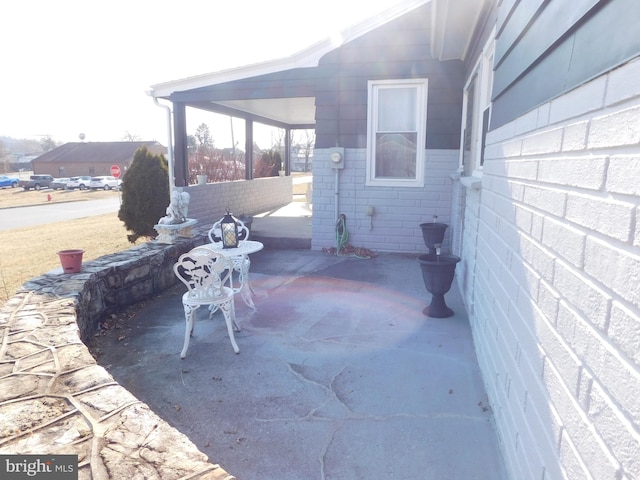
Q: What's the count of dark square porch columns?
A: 3